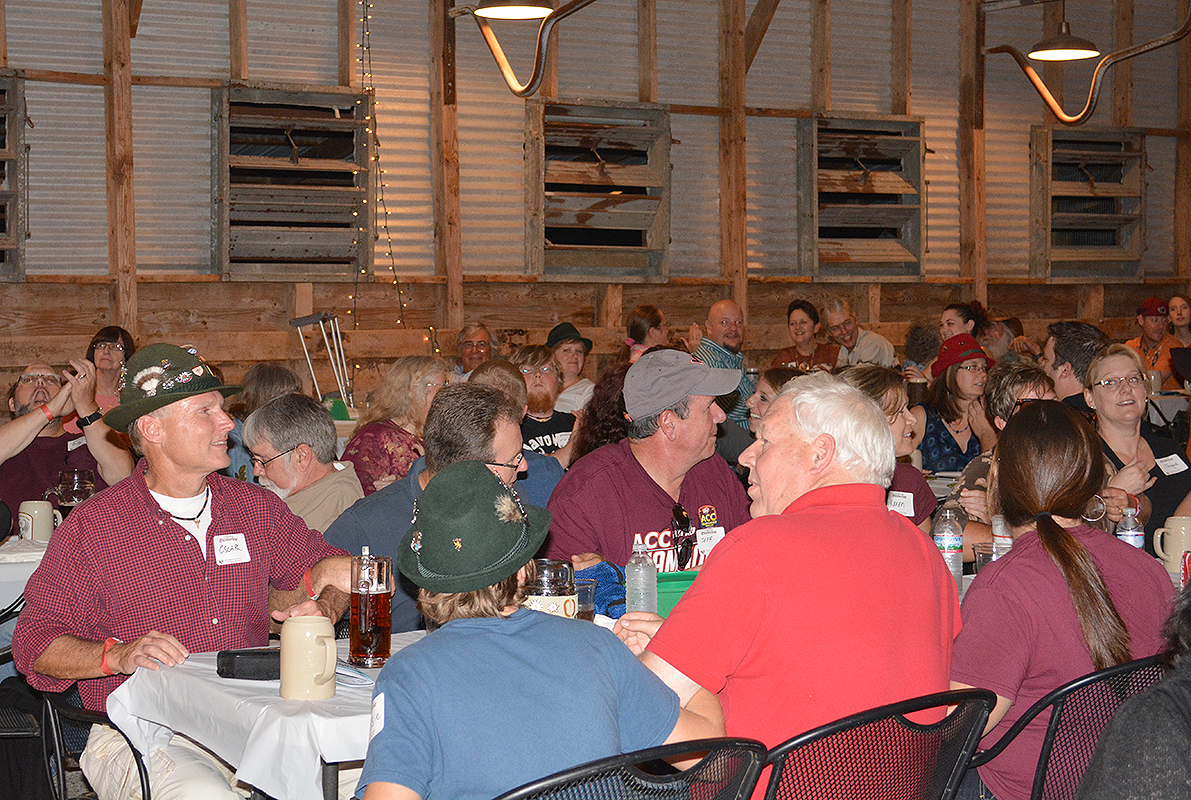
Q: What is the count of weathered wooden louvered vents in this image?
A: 5